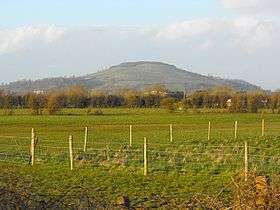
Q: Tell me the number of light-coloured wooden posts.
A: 10